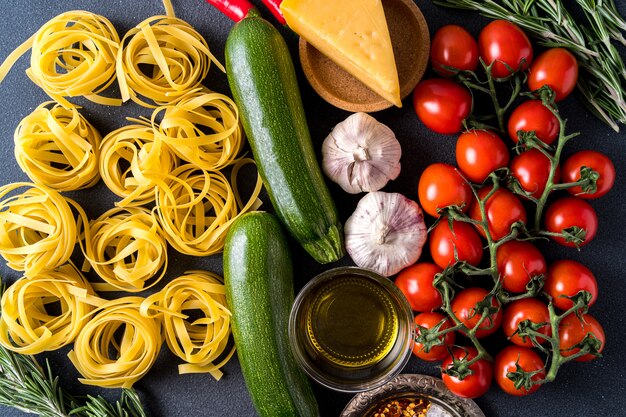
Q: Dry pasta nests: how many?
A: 11